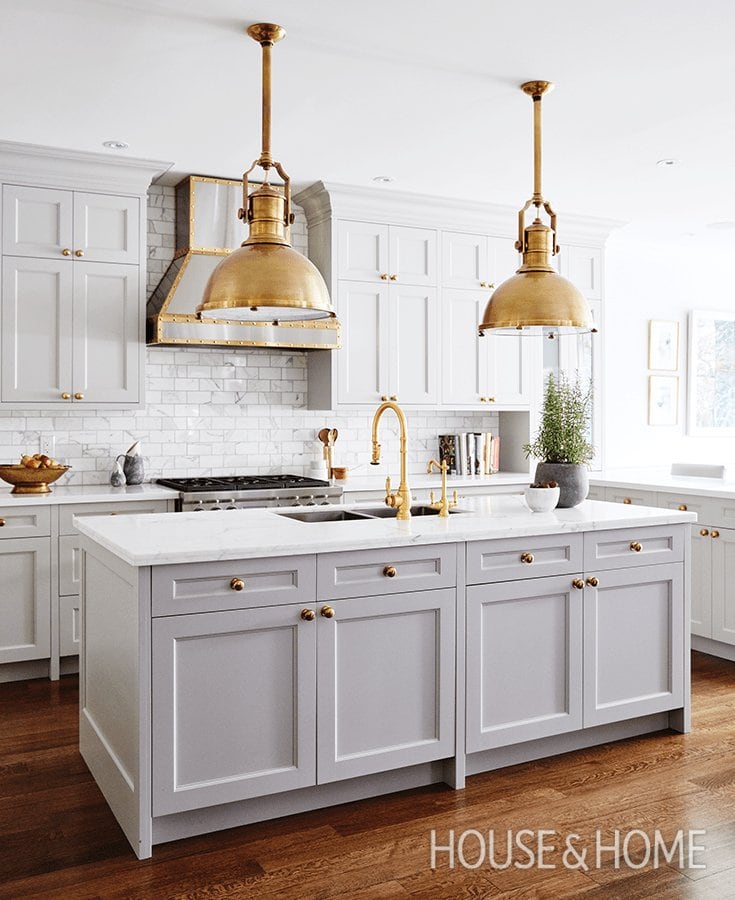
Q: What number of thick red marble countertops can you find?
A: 0